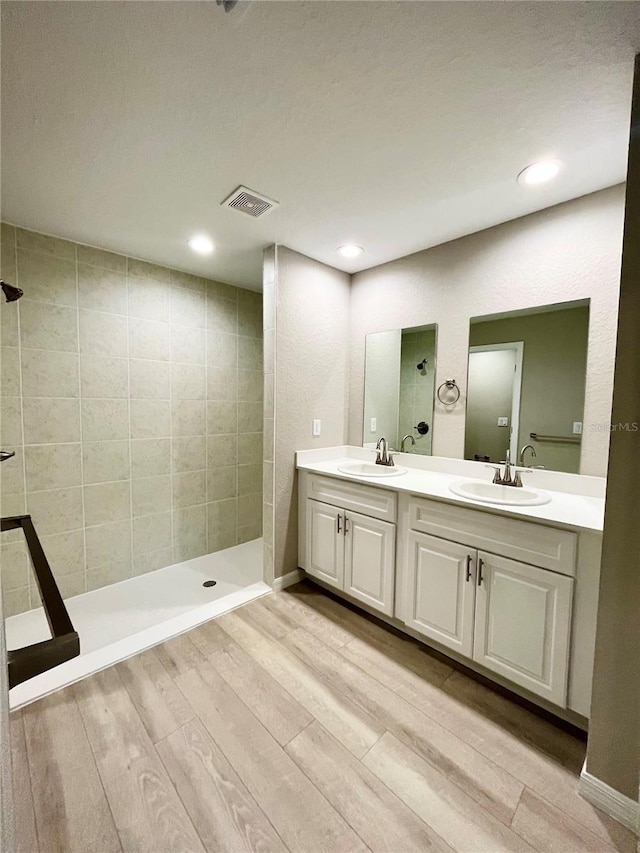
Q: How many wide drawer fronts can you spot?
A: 2